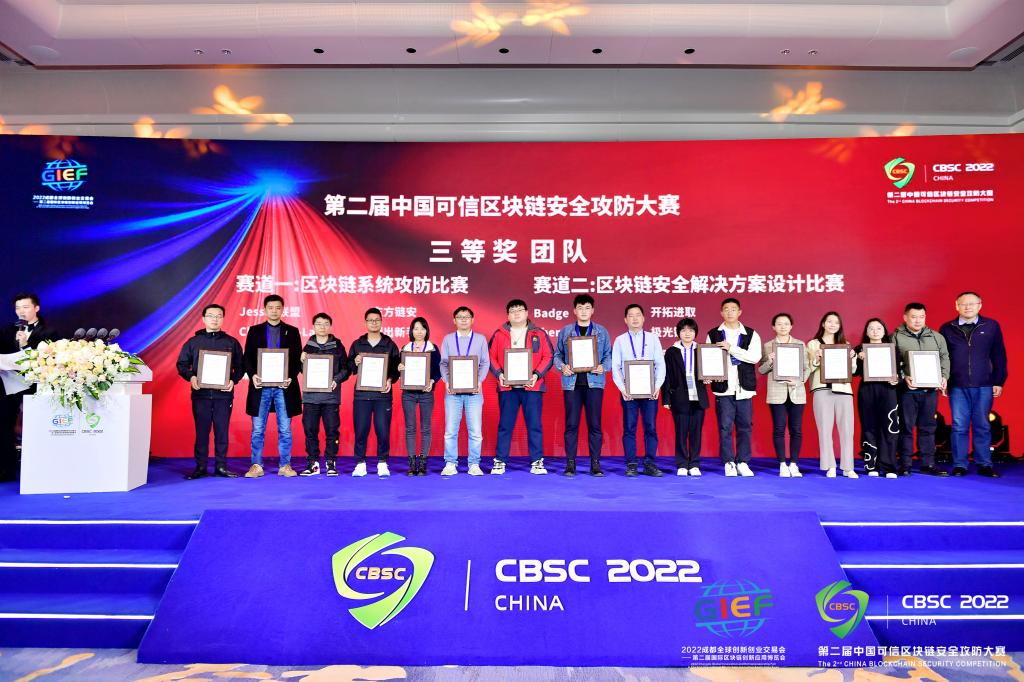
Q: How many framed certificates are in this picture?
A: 14